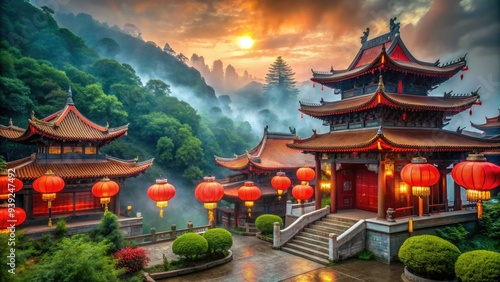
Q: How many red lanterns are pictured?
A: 12